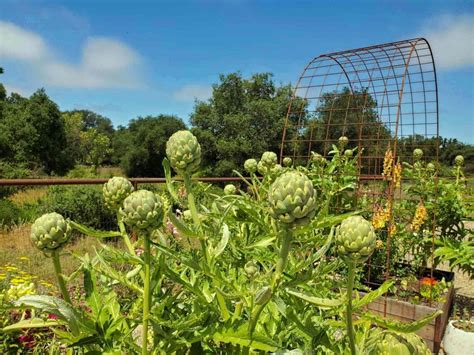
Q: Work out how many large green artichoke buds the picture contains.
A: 6